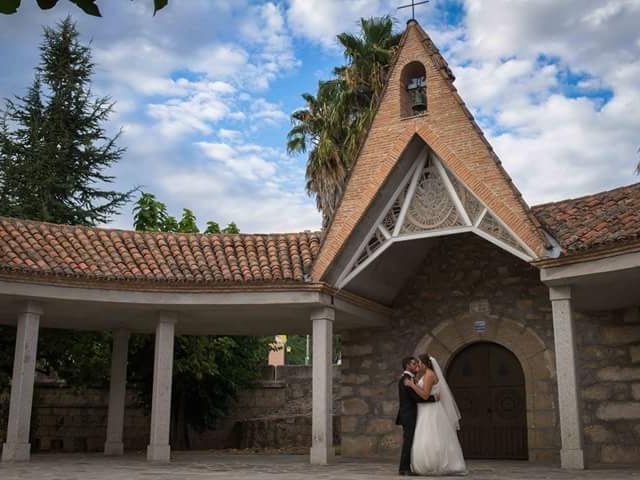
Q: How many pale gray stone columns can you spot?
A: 5